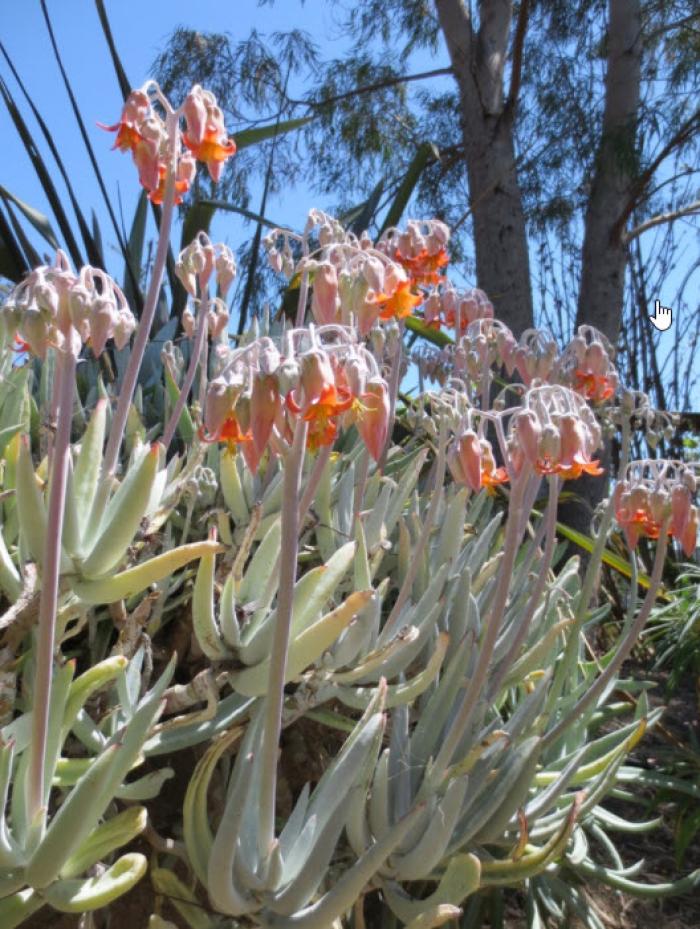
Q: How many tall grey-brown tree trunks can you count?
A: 2